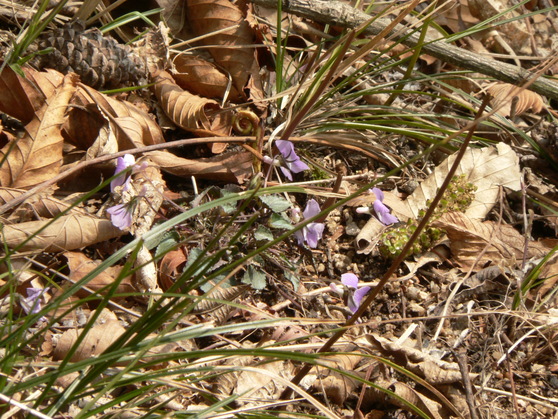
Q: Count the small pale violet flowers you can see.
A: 7